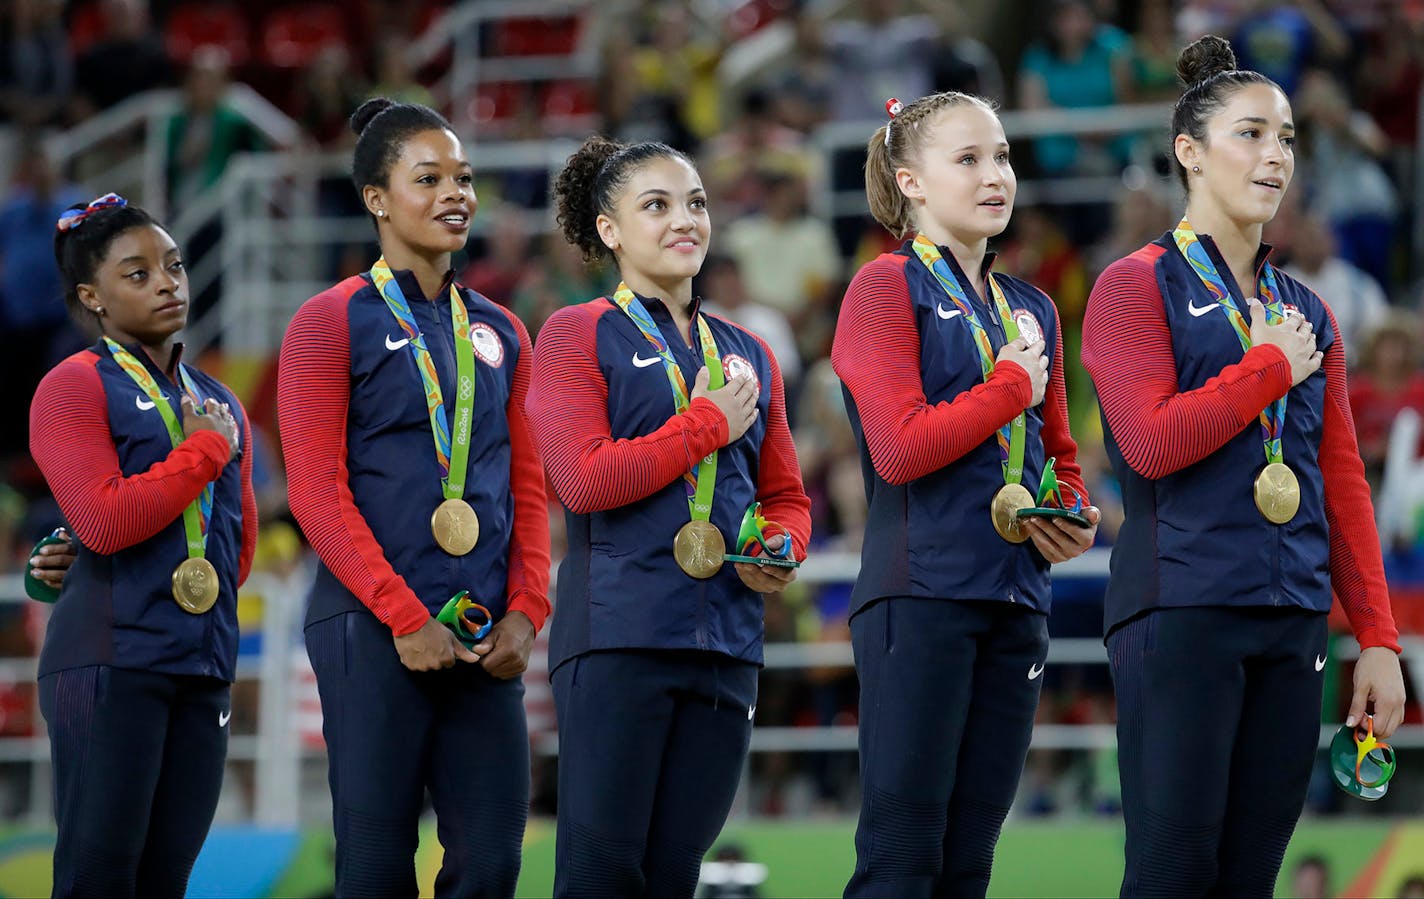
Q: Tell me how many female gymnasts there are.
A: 5